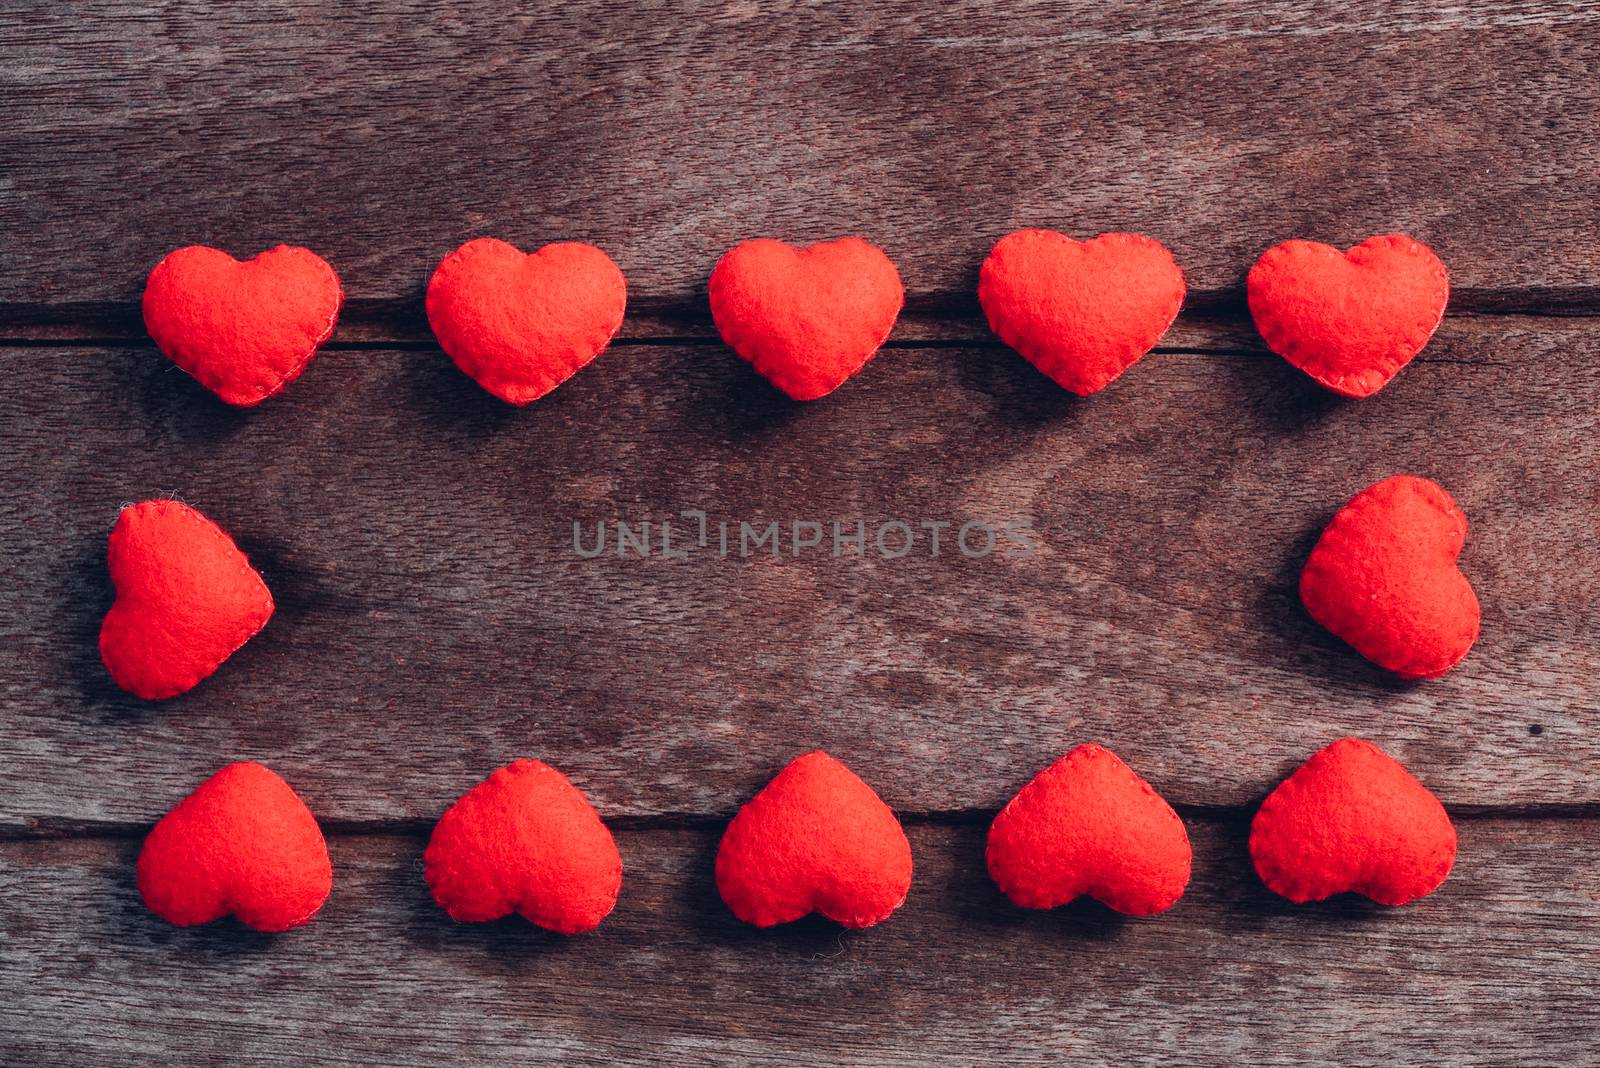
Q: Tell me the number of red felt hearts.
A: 12